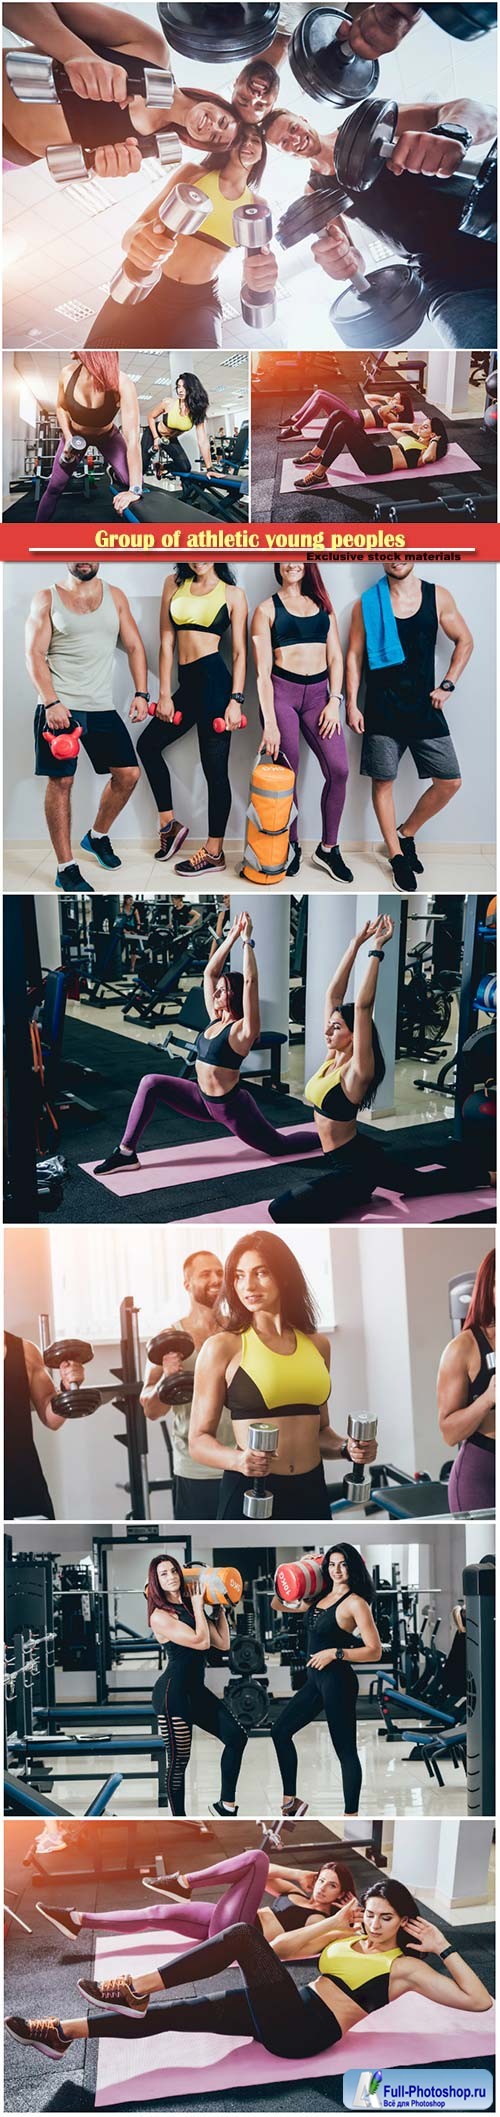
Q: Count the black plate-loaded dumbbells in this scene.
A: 6